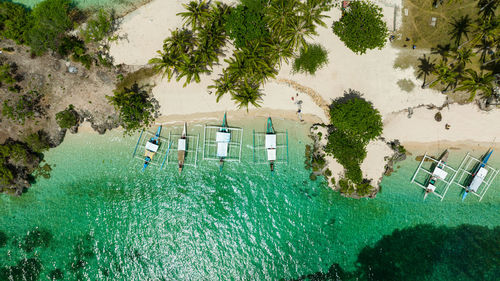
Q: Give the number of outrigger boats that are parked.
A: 6